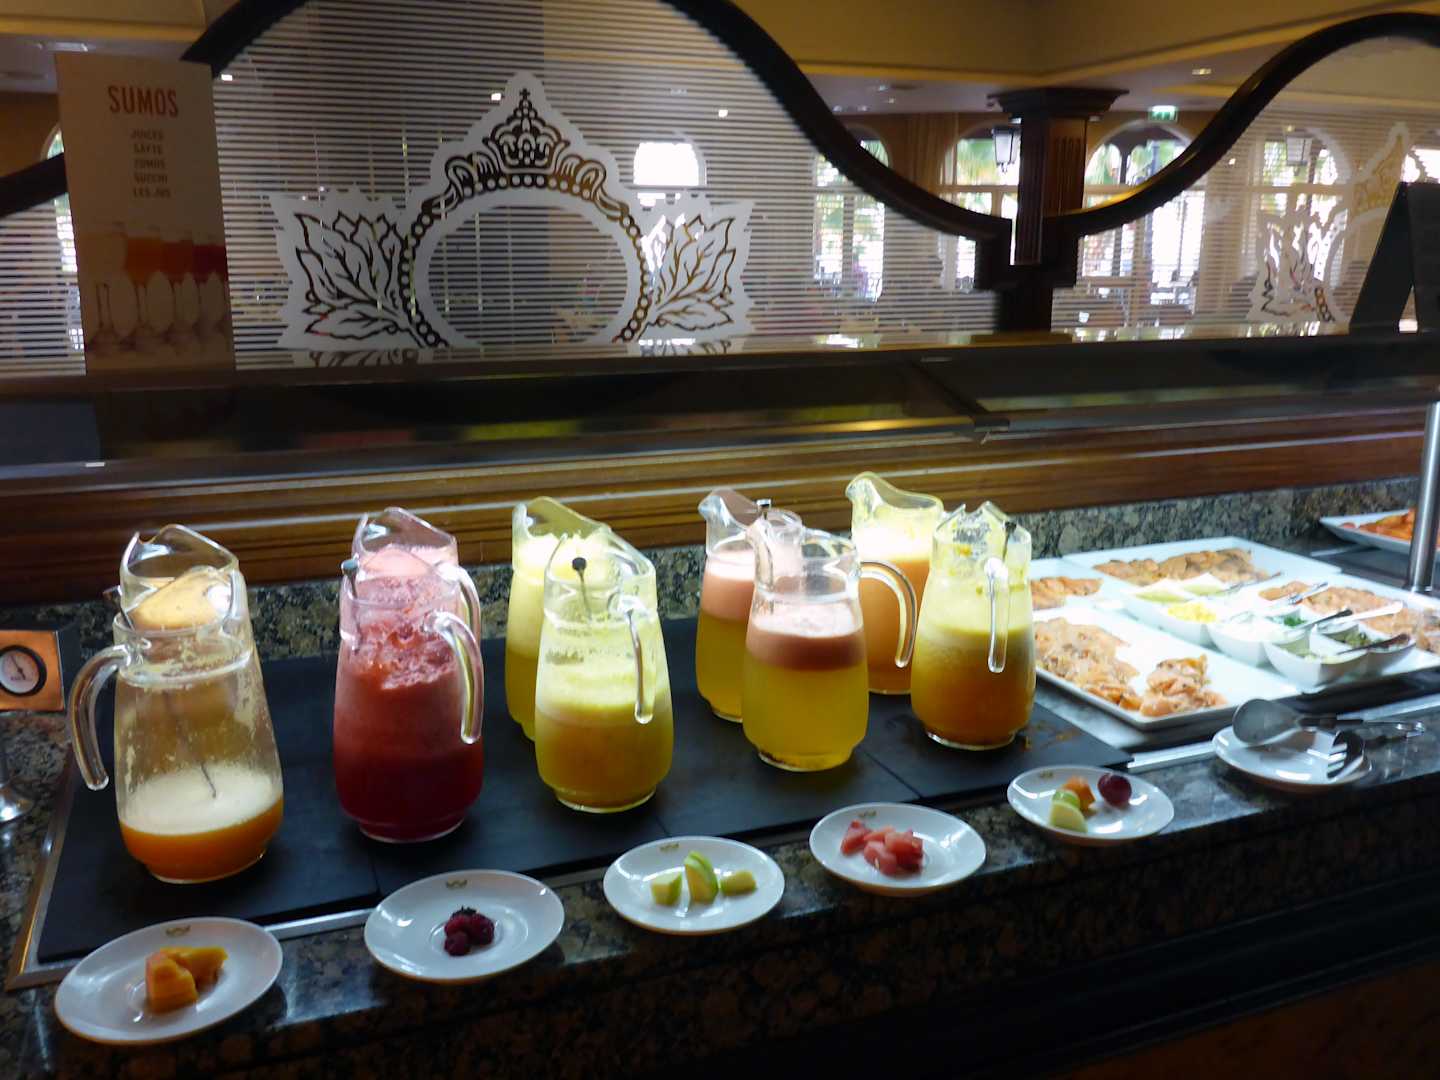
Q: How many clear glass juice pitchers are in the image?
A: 10